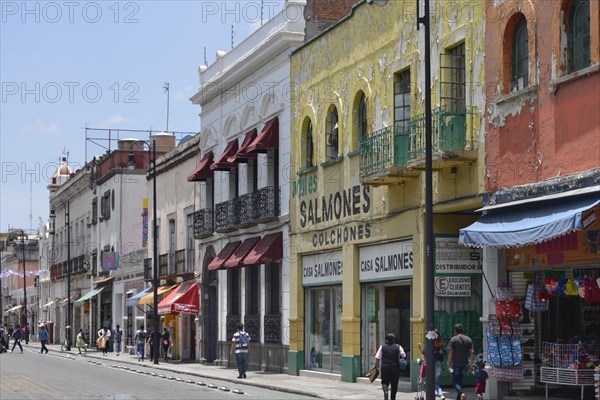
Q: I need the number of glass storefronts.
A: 2